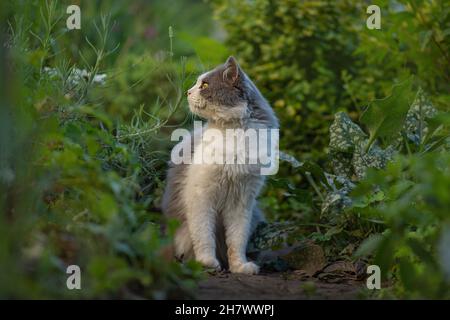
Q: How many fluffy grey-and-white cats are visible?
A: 1